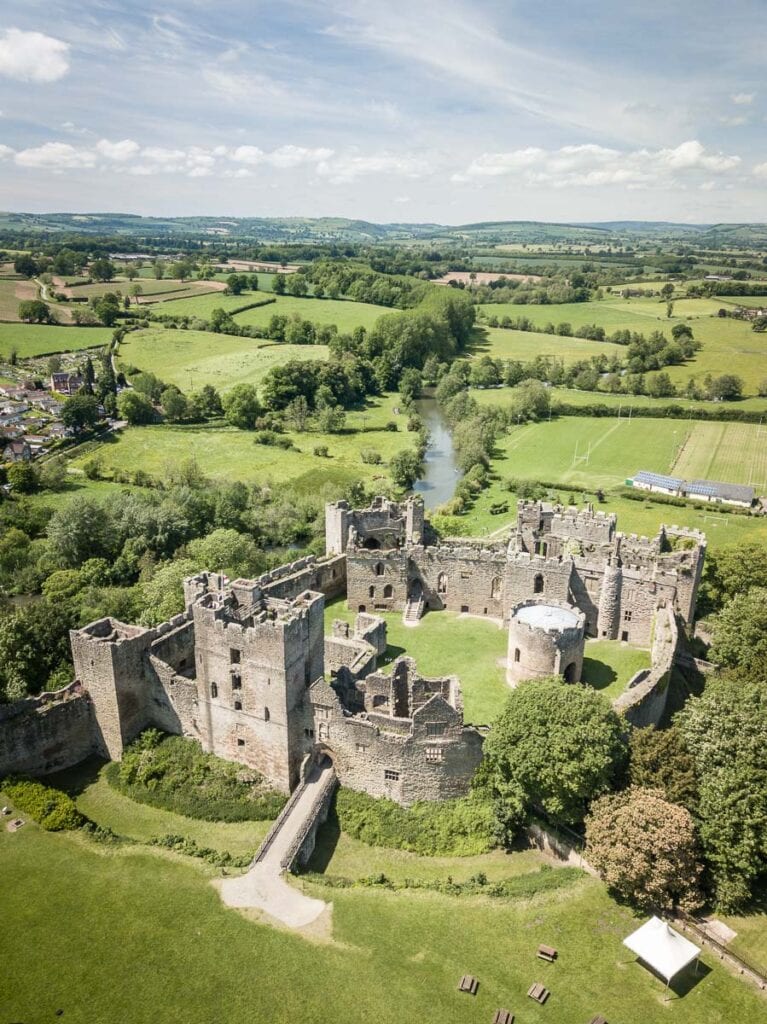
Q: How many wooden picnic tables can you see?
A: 5